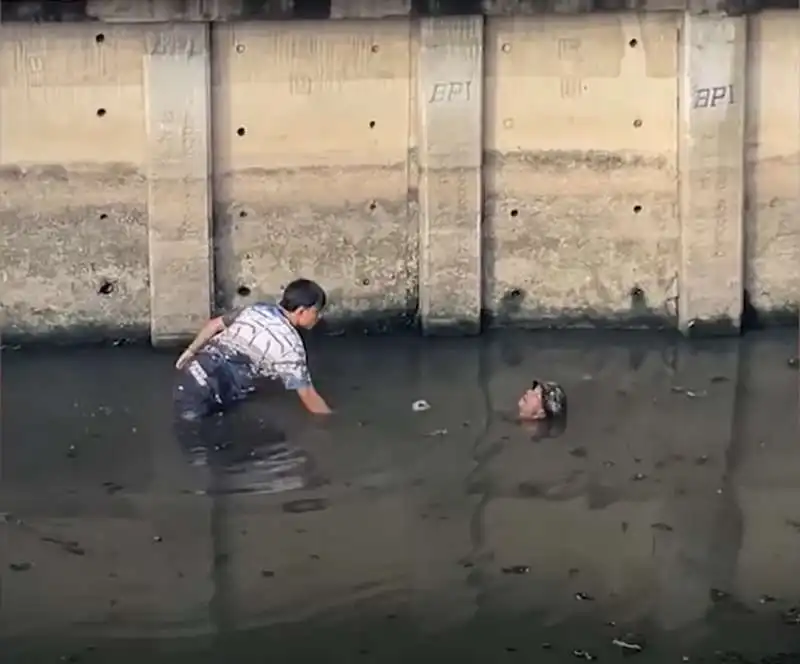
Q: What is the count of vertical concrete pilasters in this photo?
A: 3